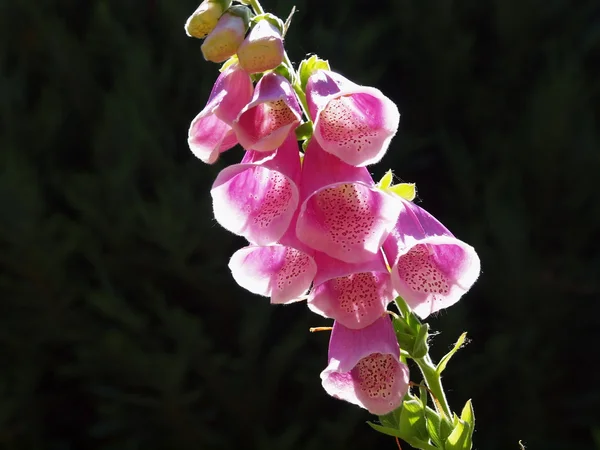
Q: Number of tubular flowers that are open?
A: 9